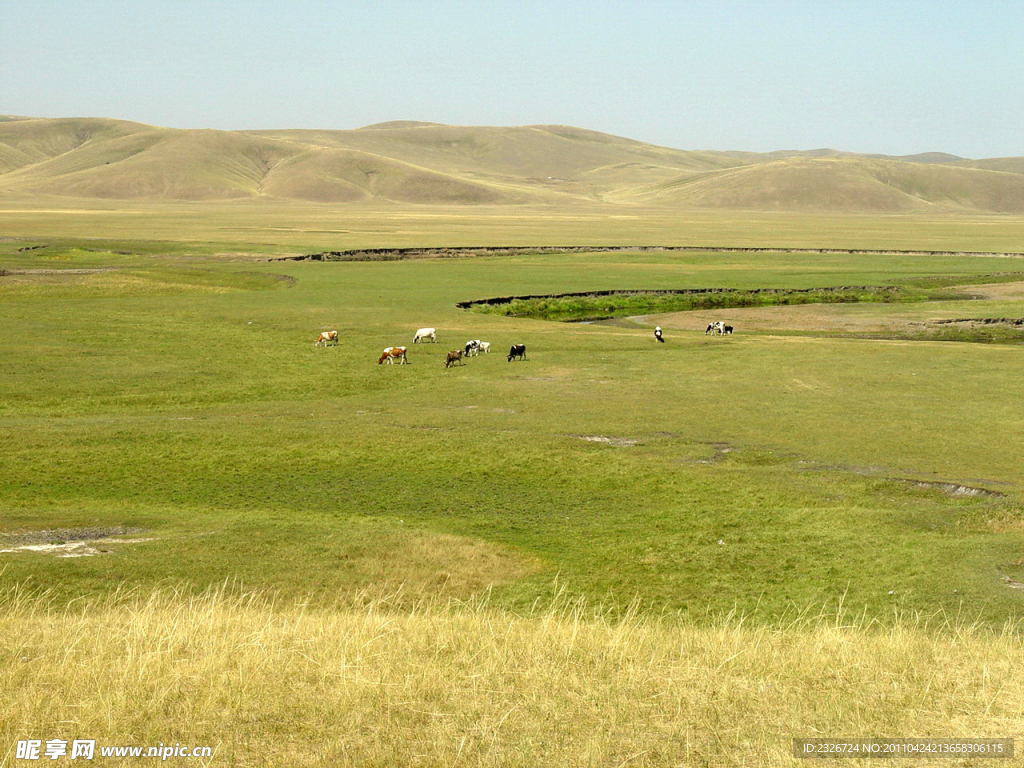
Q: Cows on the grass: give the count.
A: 10